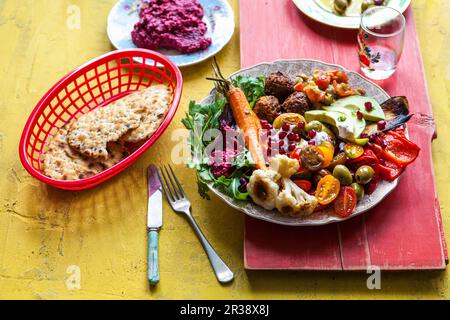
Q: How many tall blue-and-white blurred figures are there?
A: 0